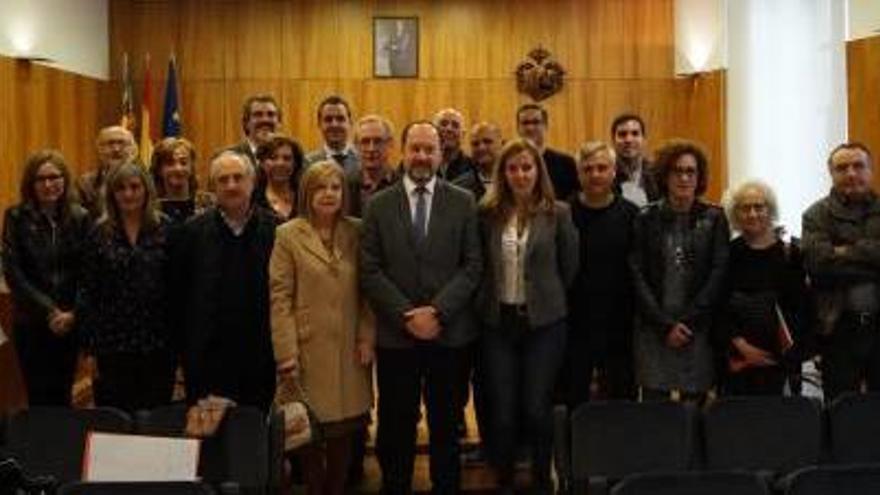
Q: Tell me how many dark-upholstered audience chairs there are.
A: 8